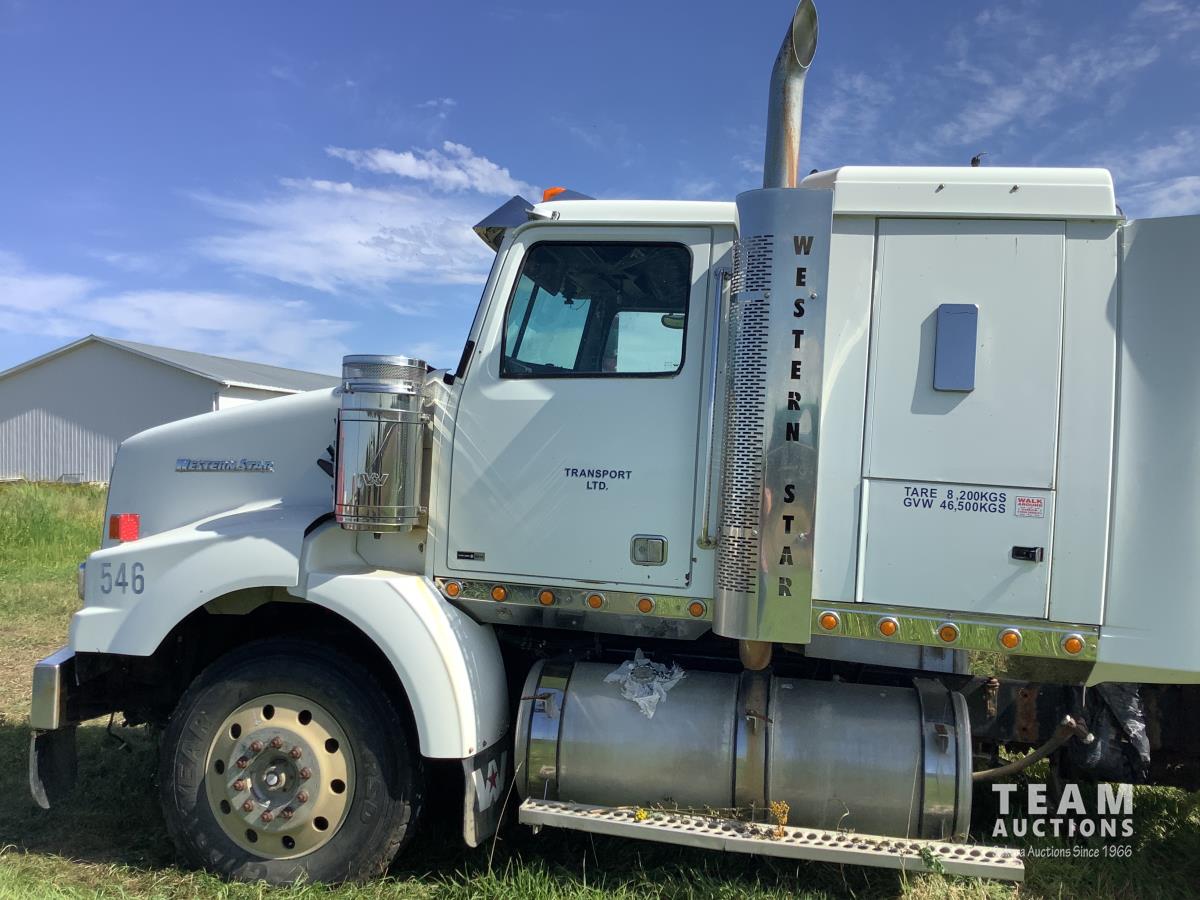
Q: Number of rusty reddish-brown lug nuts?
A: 10